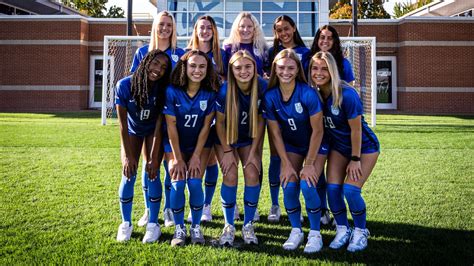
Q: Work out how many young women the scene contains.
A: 10